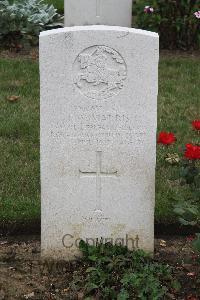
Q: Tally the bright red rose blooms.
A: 3